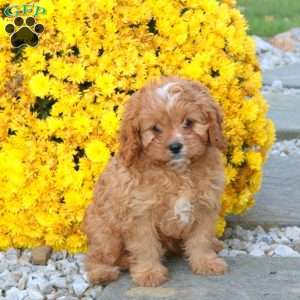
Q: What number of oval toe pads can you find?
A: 4